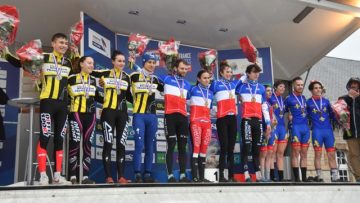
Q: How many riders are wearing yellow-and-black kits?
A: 4